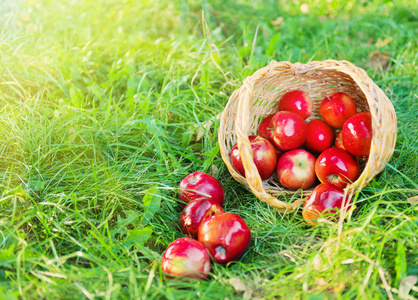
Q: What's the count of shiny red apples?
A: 15